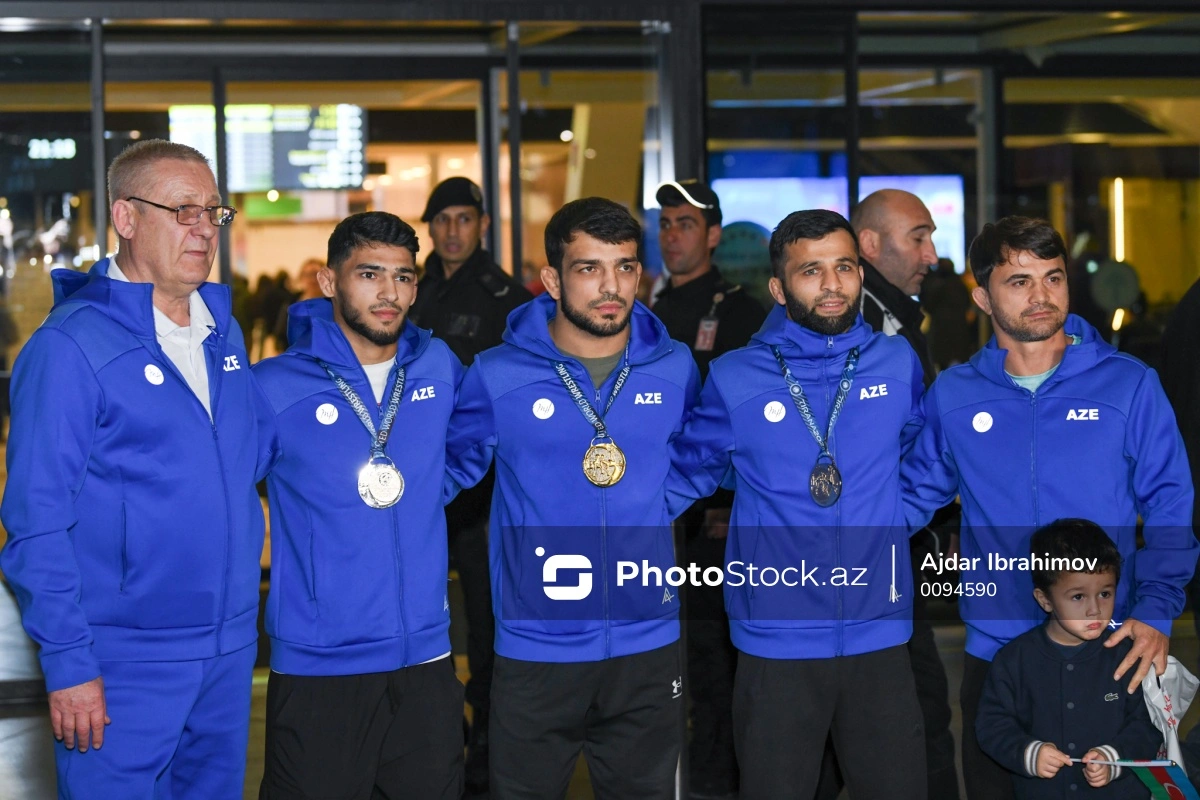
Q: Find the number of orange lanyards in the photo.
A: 0